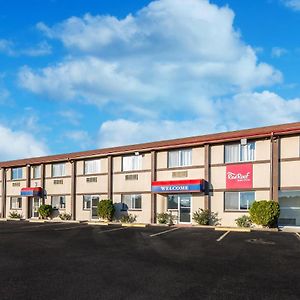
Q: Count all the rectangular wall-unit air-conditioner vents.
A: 5